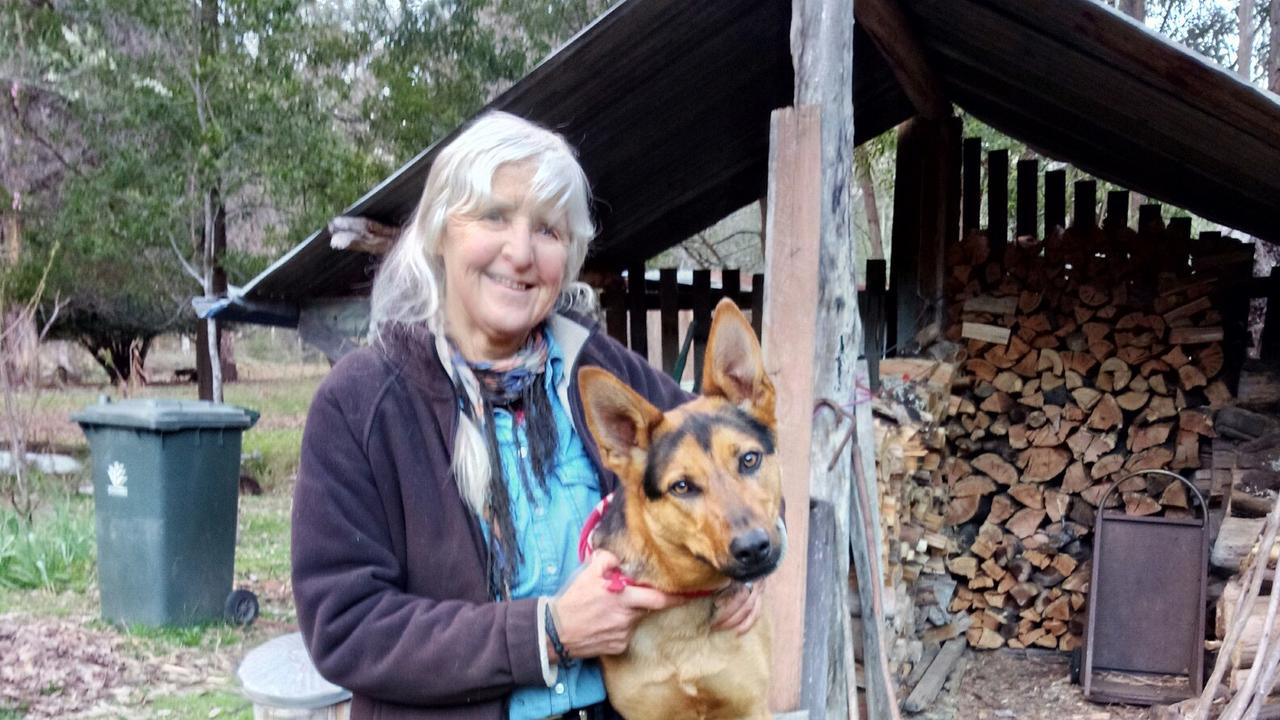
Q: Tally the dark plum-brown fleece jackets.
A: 1